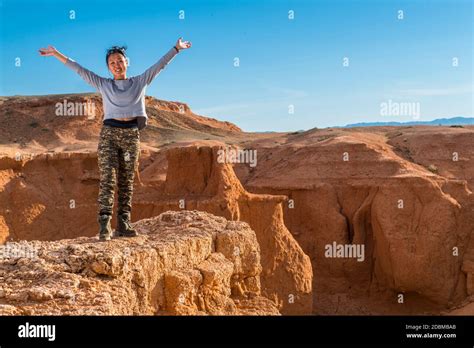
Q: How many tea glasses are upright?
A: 0